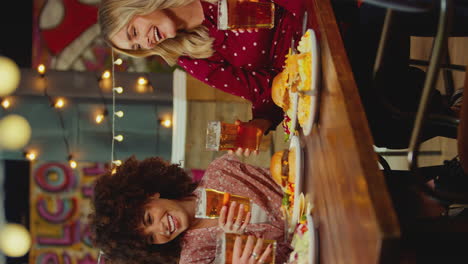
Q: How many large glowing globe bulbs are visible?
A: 3